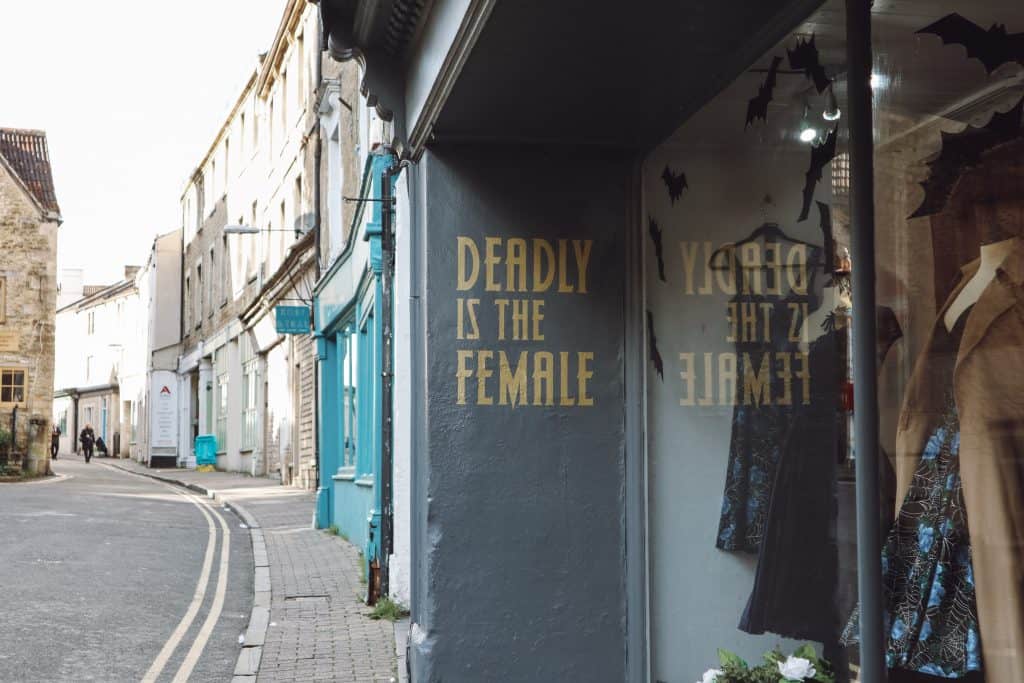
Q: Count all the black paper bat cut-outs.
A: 9